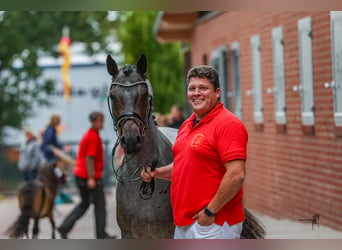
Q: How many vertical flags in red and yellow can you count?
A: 1